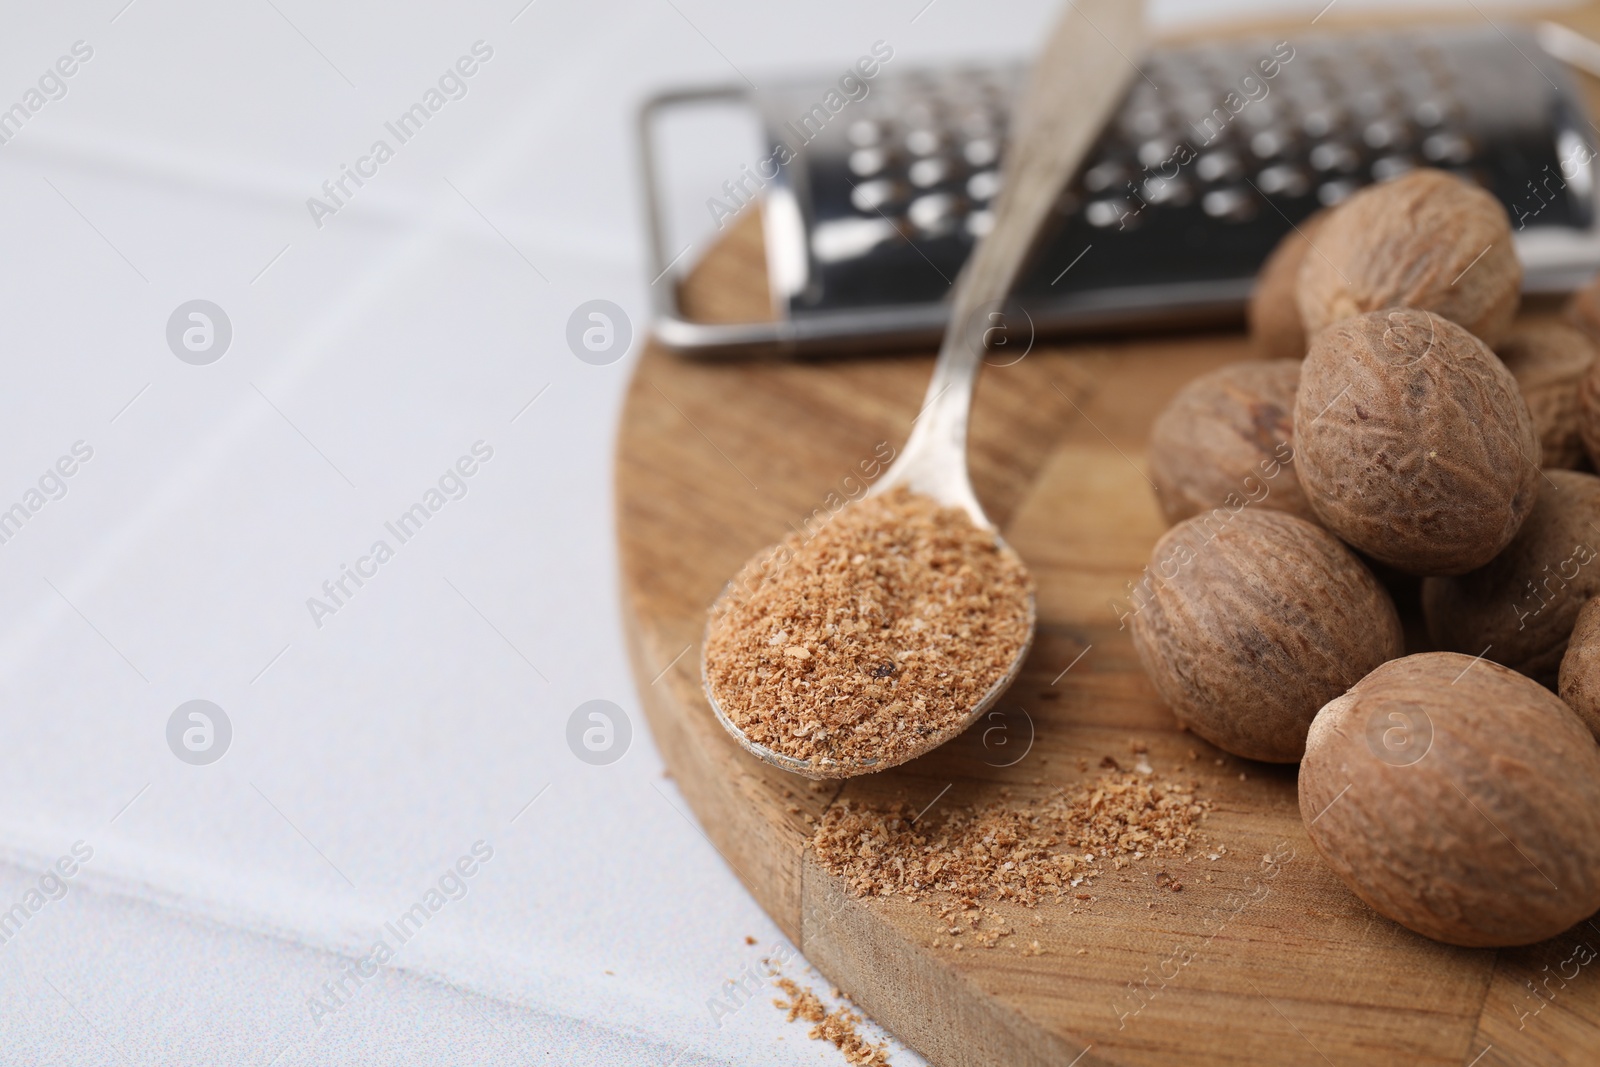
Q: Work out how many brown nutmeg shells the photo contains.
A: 11